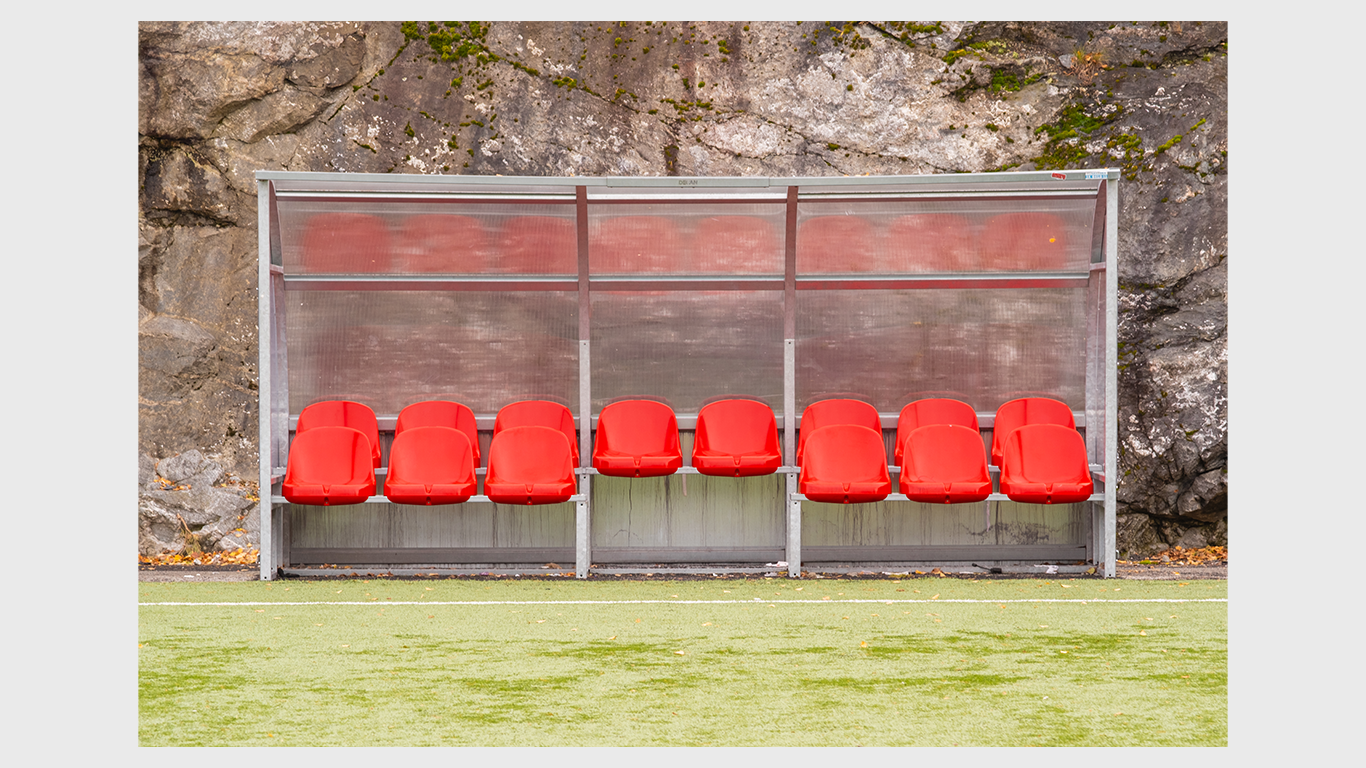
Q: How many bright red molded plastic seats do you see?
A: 14